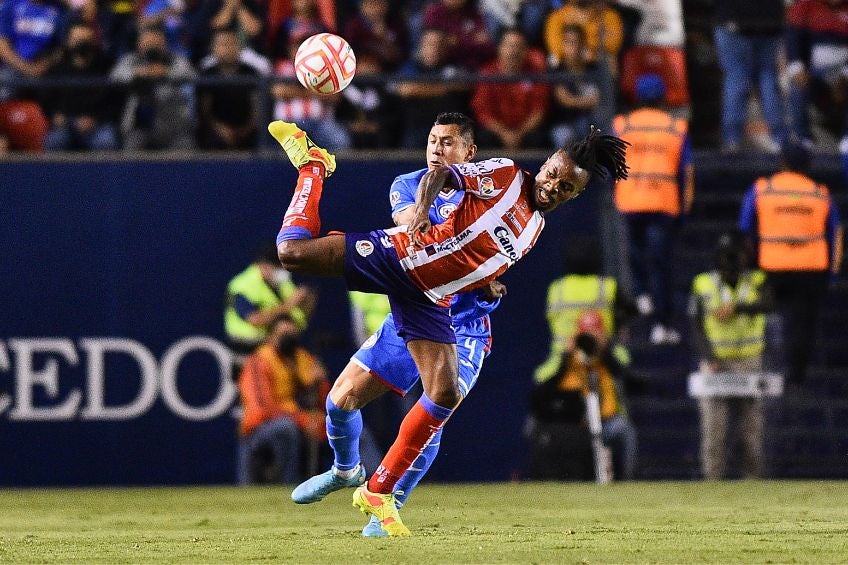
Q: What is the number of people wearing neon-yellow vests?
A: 4